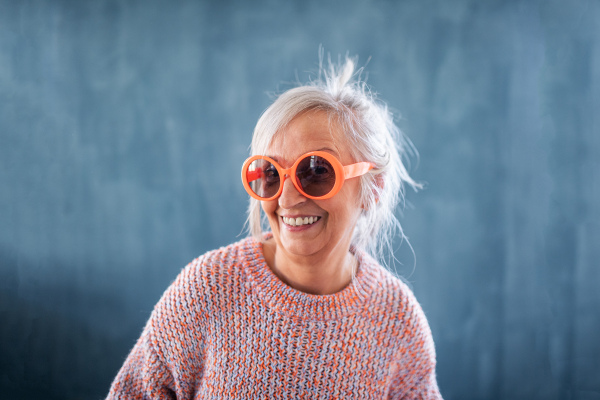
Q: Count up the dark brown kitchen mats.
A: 0